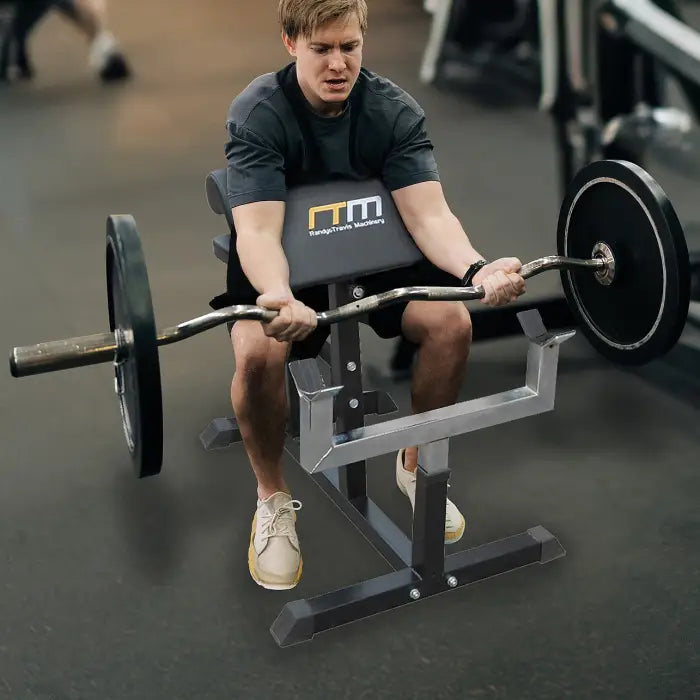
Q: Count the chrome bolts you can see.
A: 5